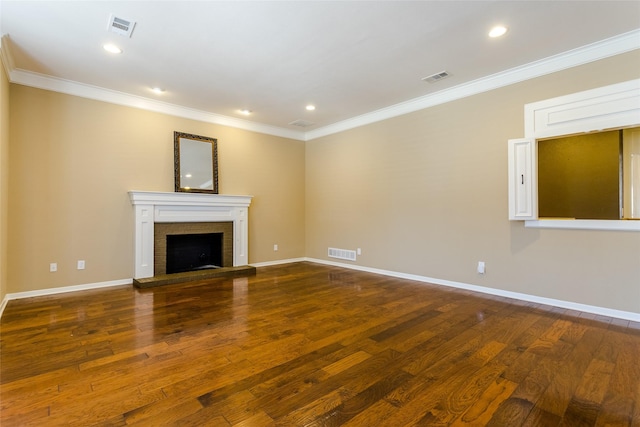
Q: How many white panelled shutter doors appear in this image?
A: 1